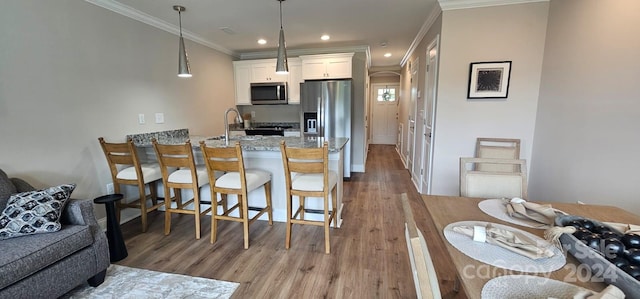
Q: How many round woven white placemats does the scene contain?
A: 3